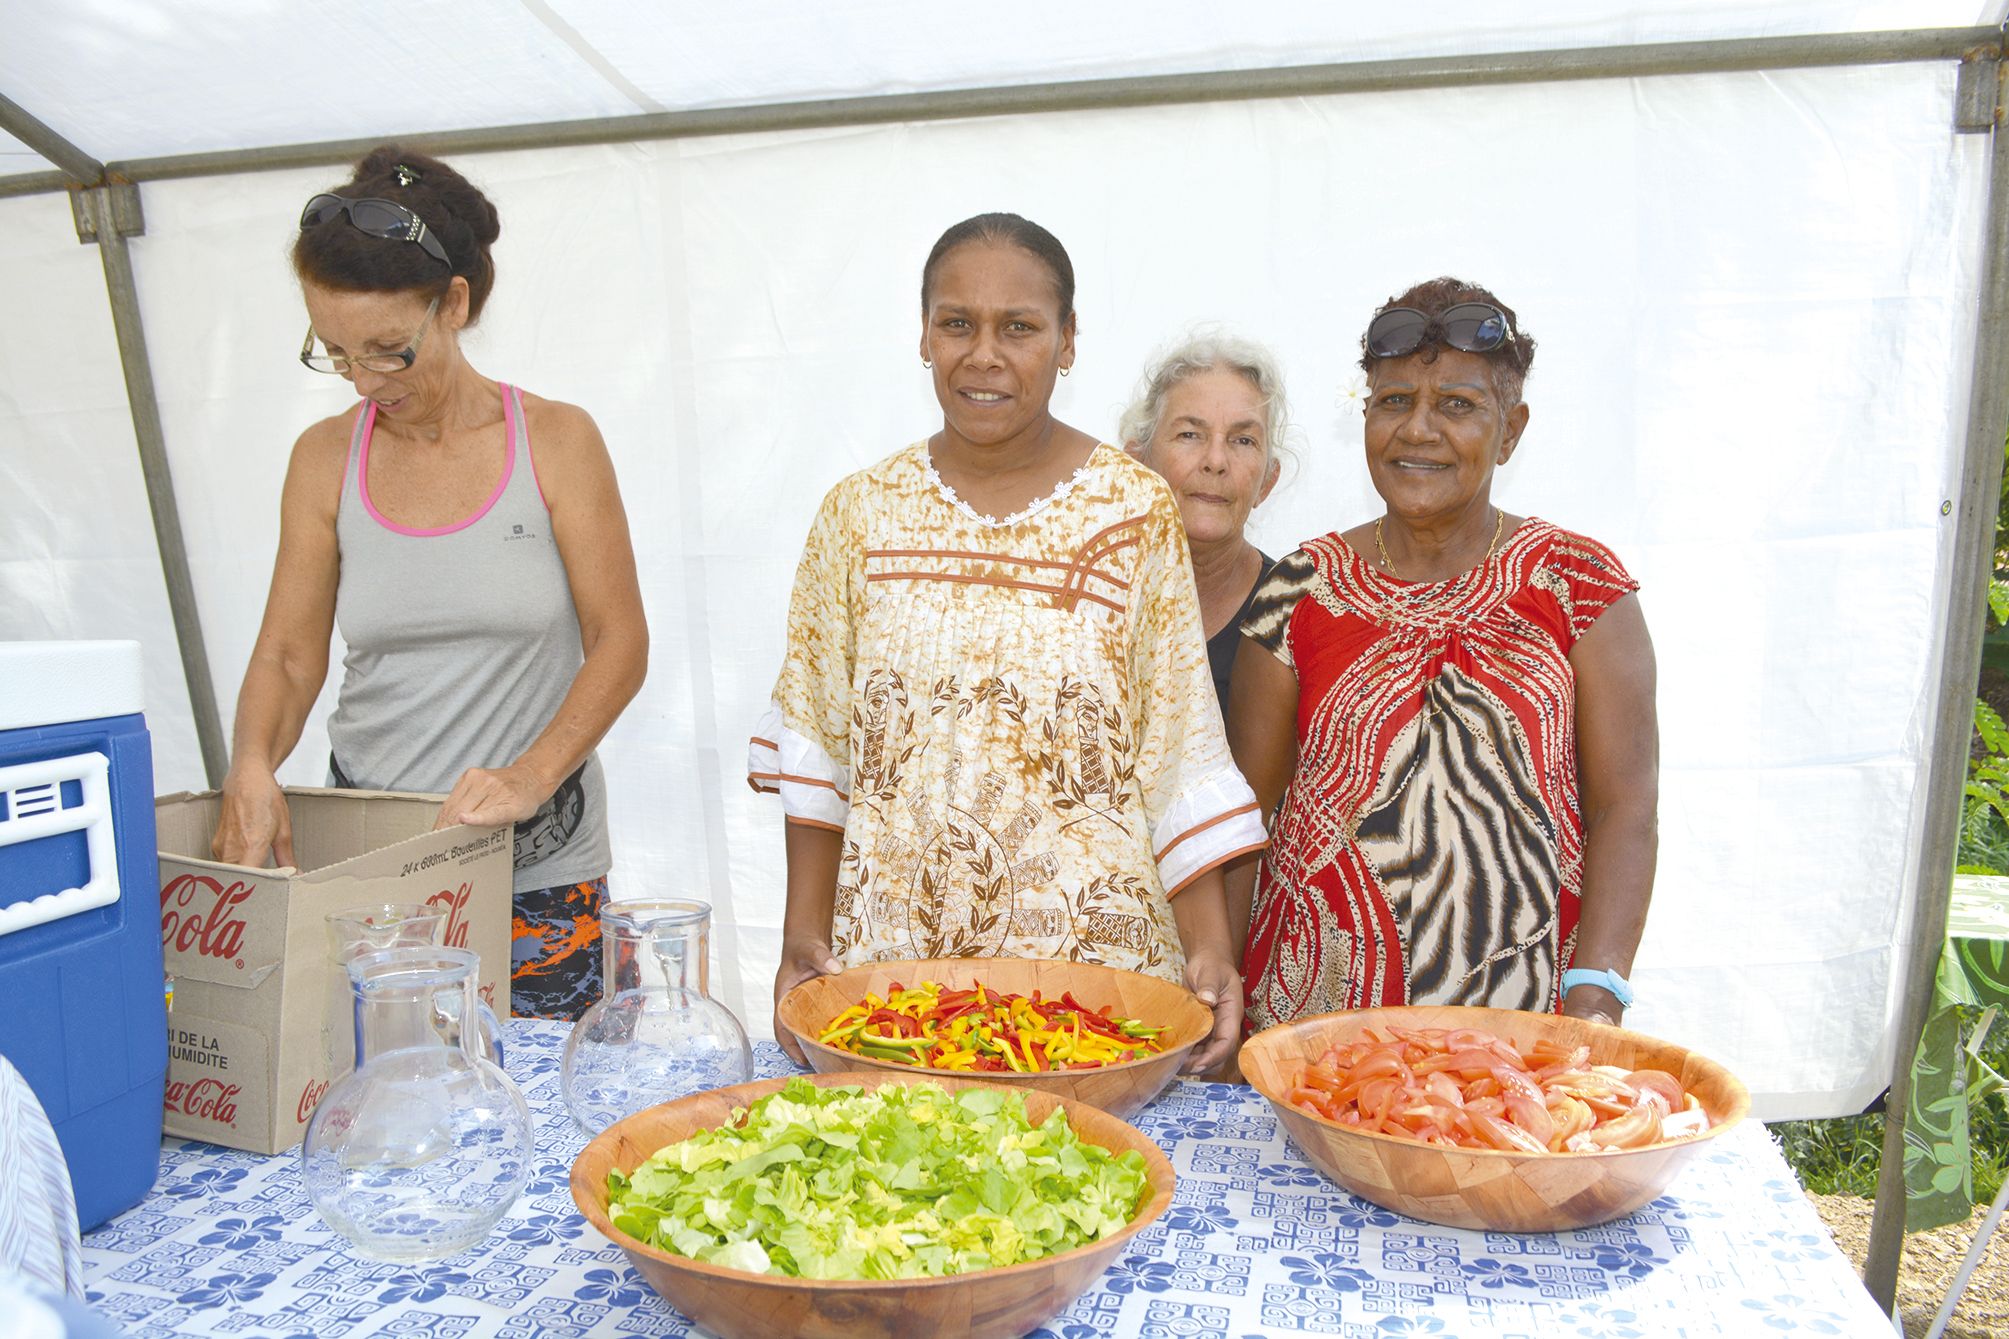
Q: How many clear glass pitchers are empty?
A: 3